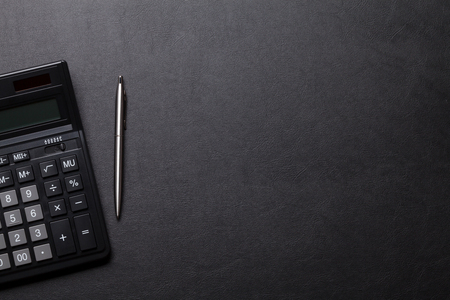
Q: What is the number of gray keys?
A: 11